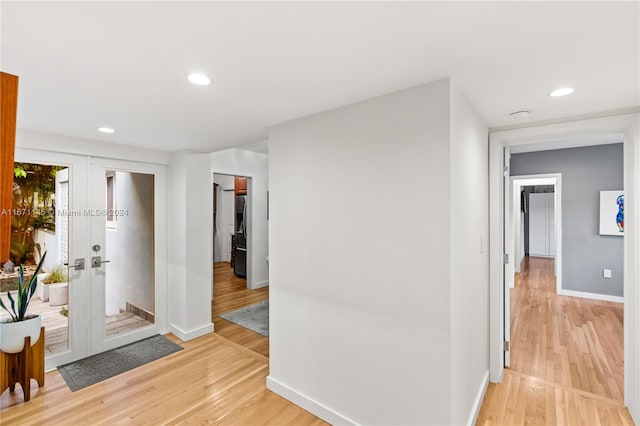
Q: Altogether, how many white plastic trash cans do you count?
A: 0